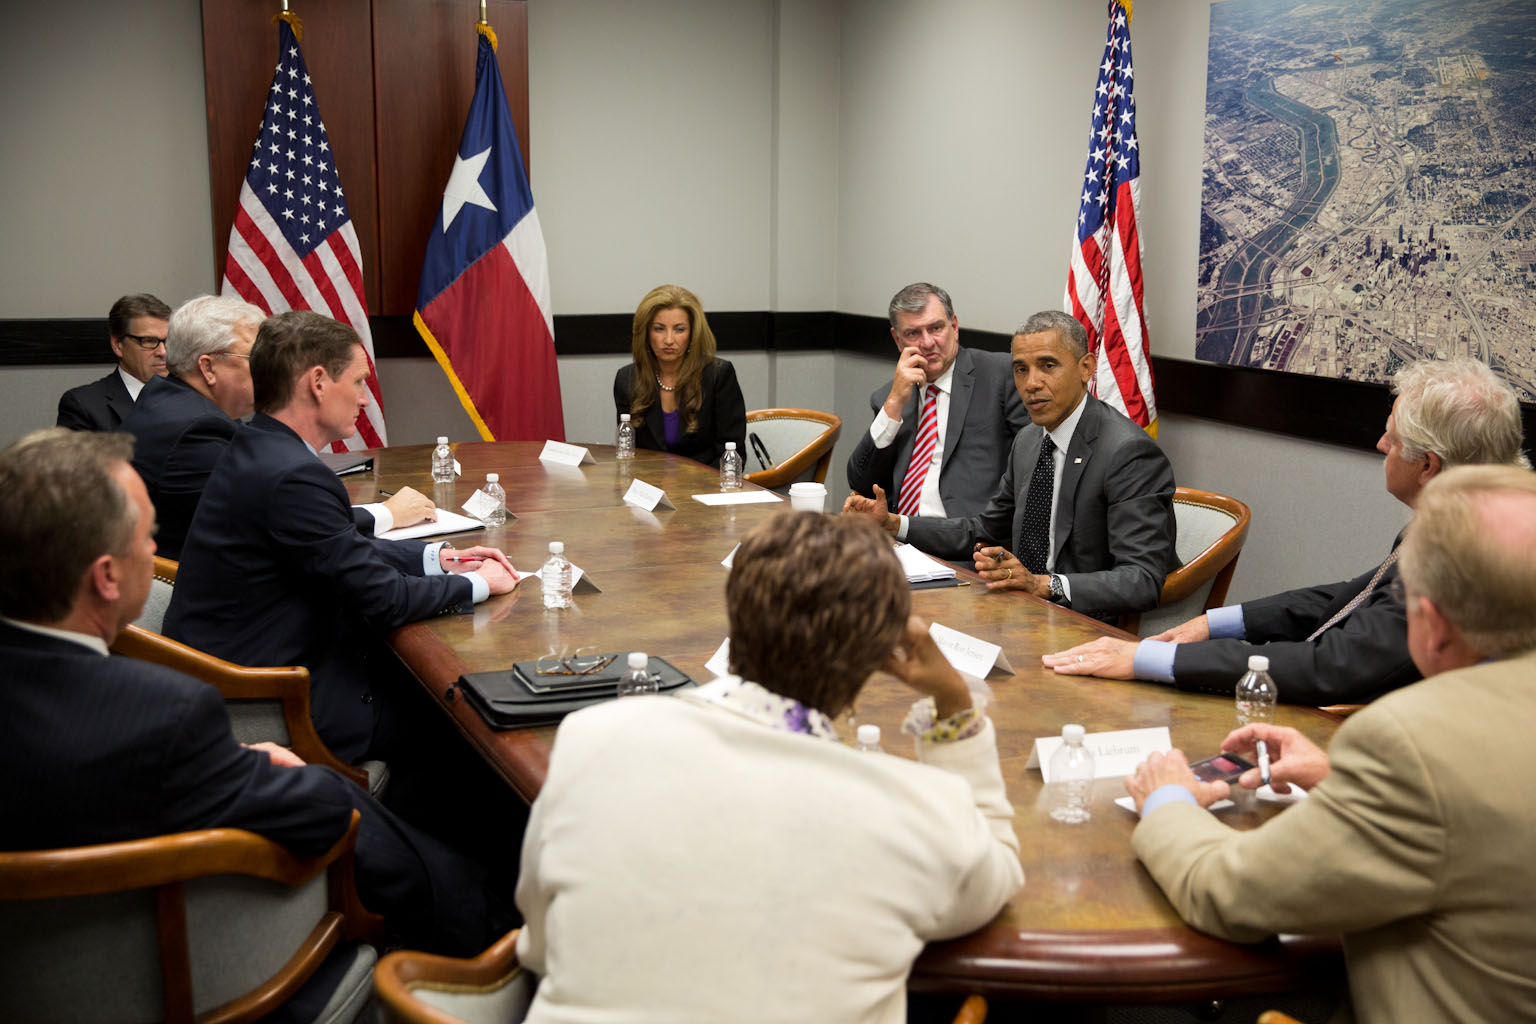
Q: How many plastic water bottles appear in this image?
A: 9